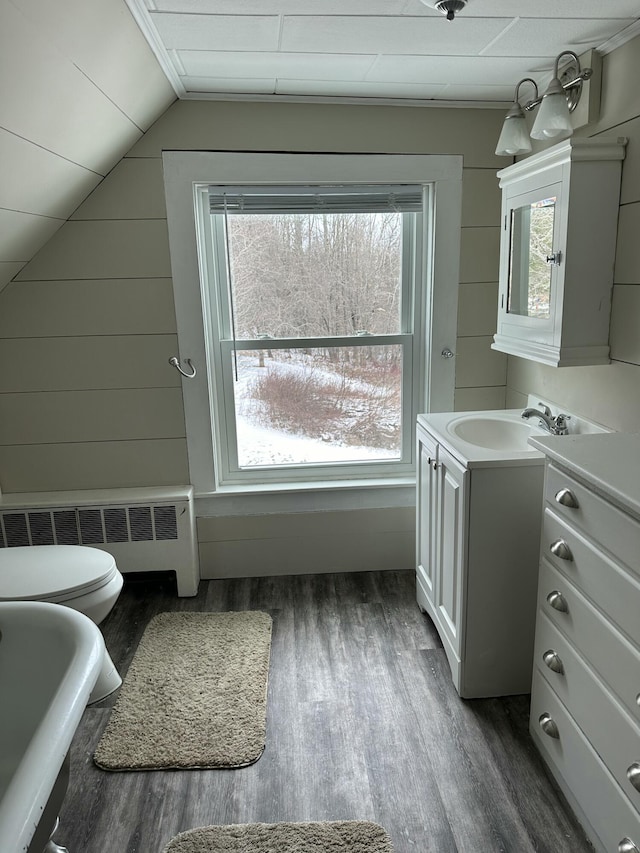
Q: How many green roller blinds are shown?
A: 0